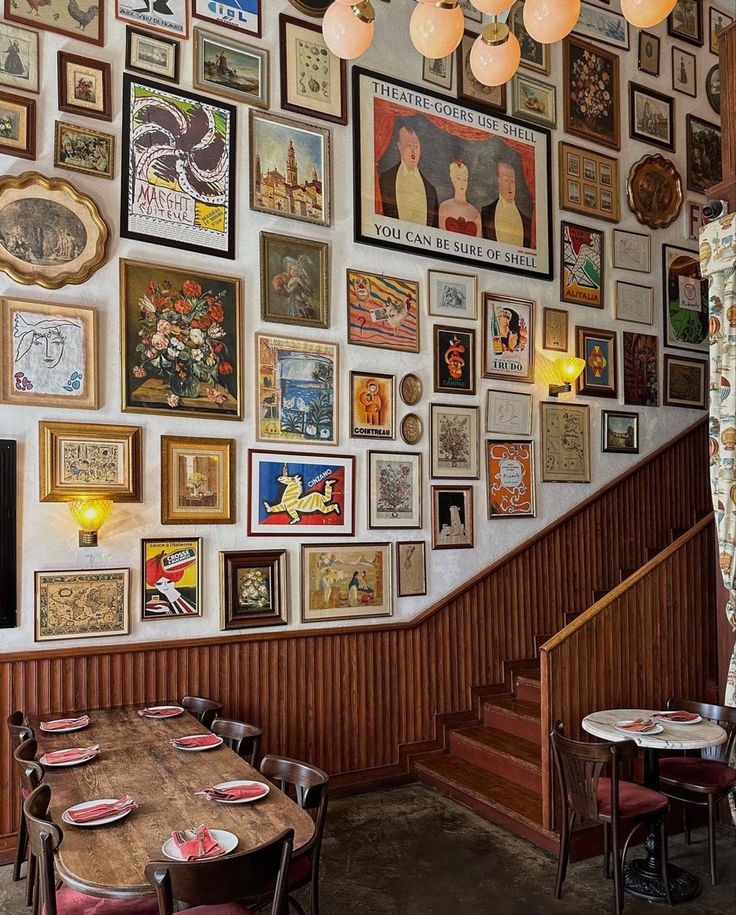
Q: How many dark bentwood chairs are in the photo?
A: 9